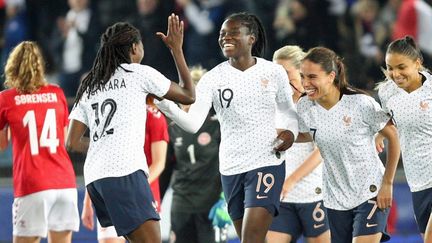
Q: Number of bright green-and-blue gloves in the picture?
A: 1